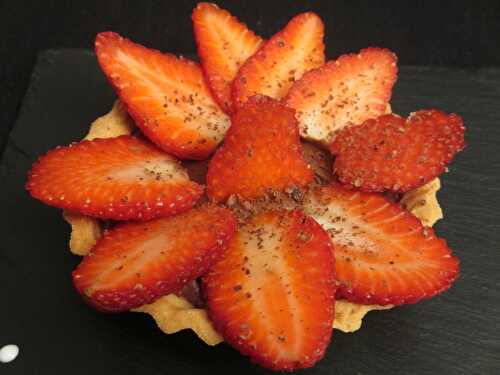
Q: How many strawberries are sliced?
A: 10